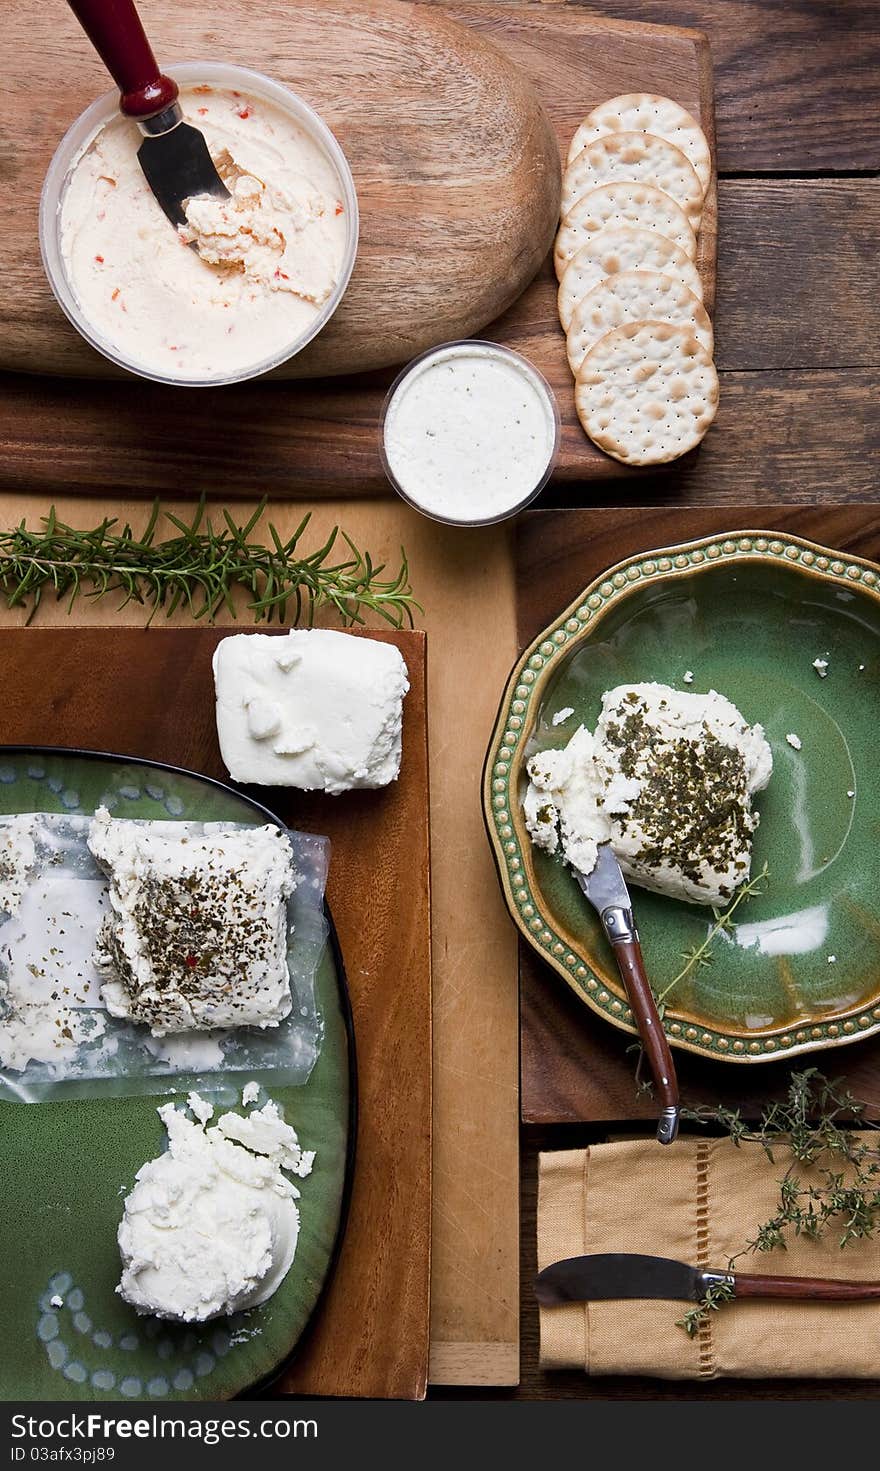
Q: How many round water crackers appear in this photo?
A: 6